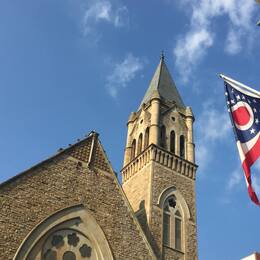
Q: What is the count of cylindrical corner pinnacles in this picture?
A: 3